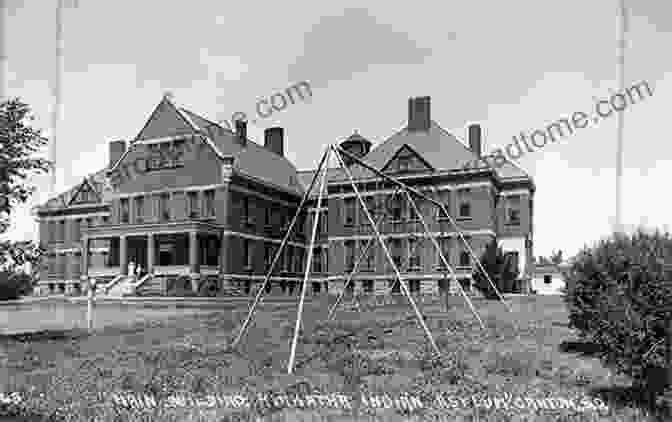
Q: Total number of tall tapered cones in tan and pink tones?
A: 0